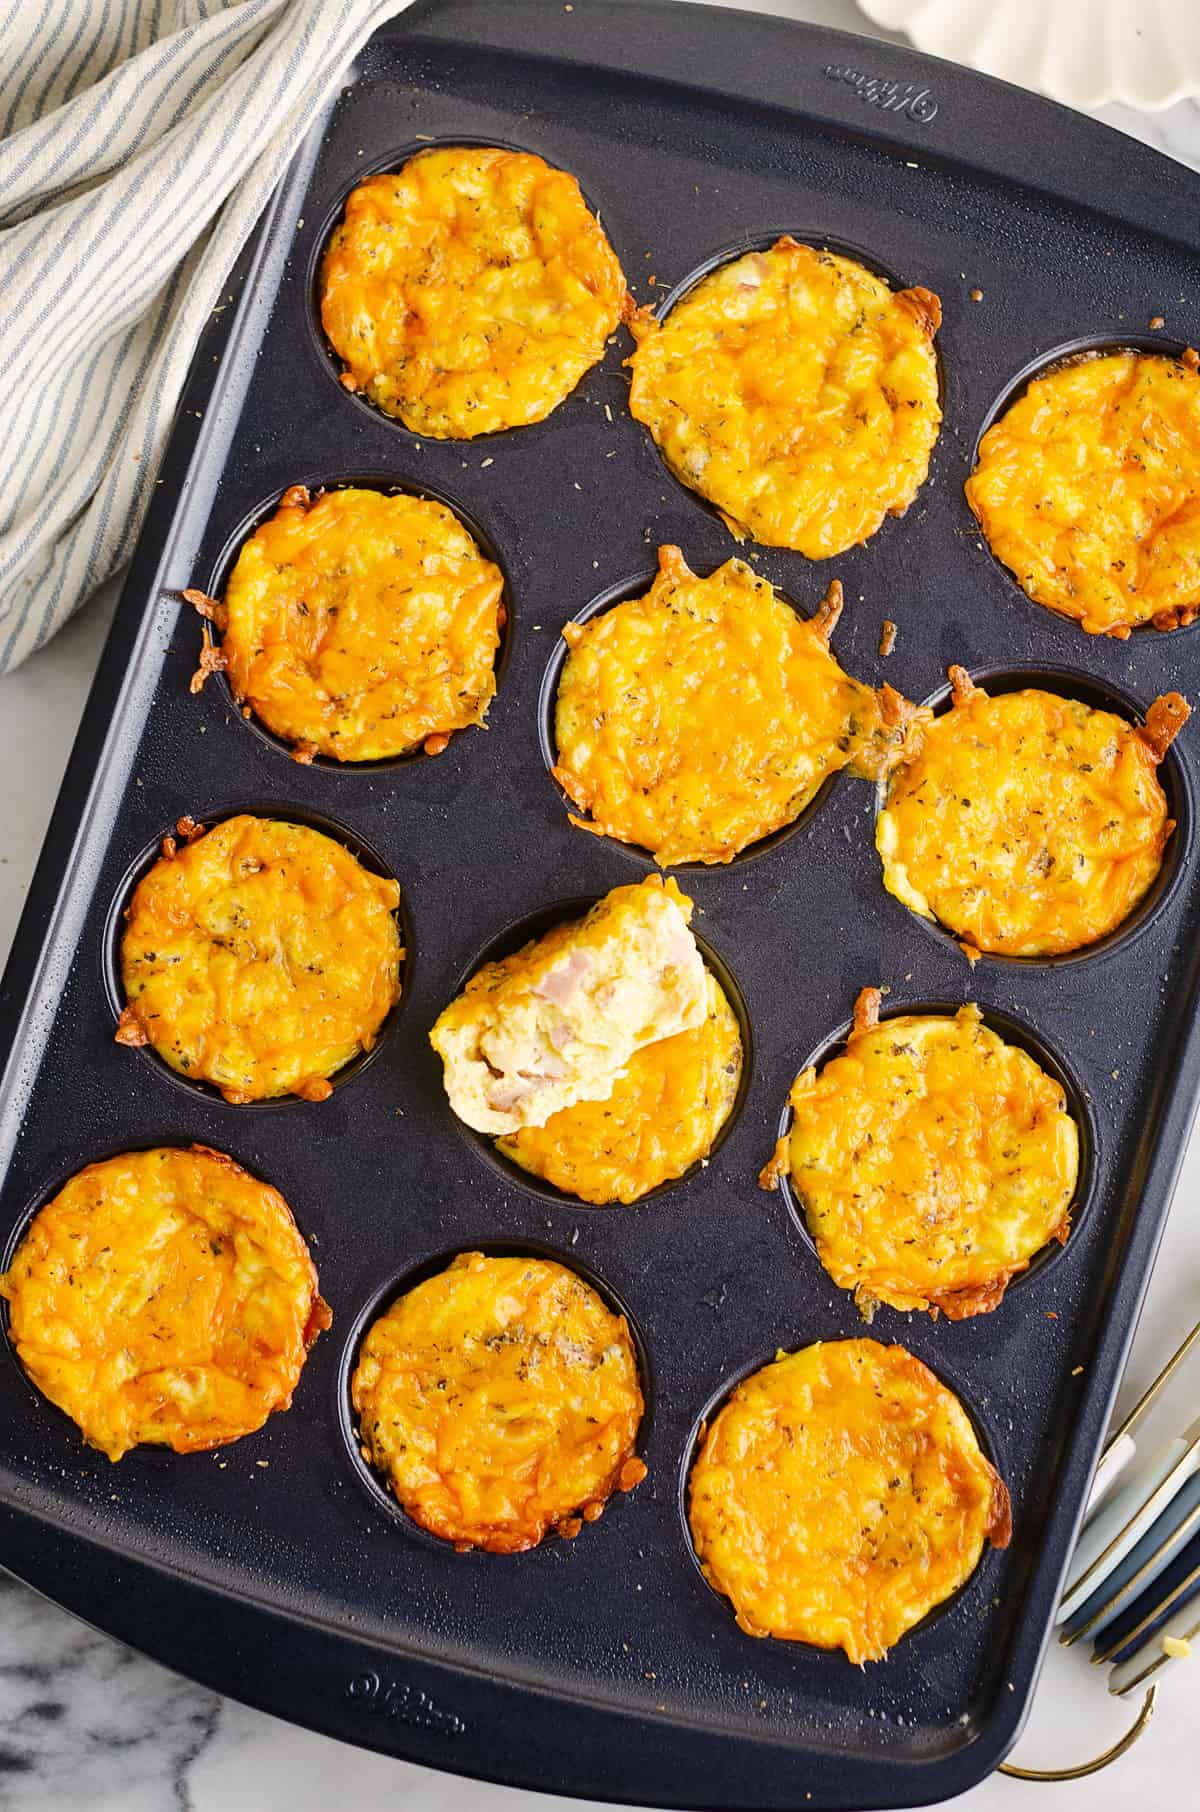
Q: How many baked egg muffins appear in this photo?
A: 12